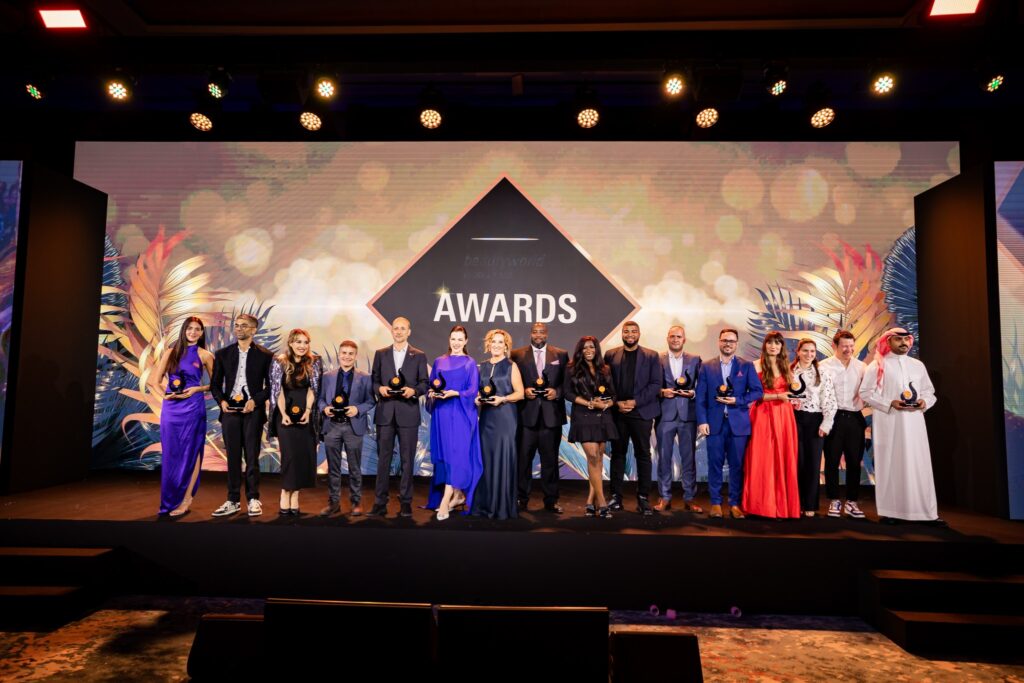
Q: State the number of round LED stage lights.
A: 14